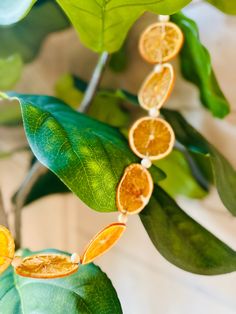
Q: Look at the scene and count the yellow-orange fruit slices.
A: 7